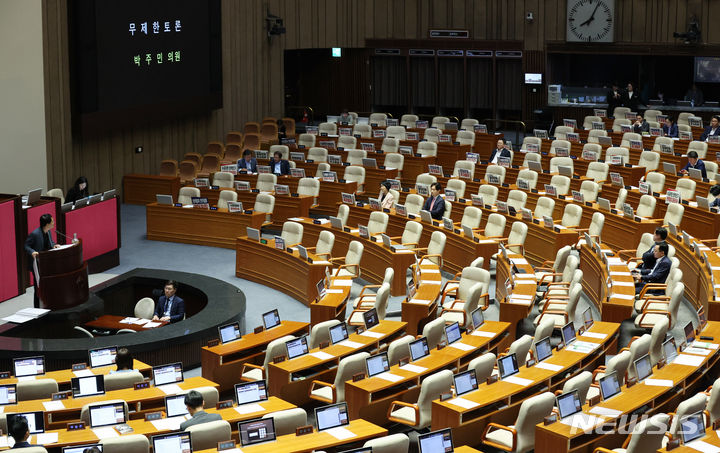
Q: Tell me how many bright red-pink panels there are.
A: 3